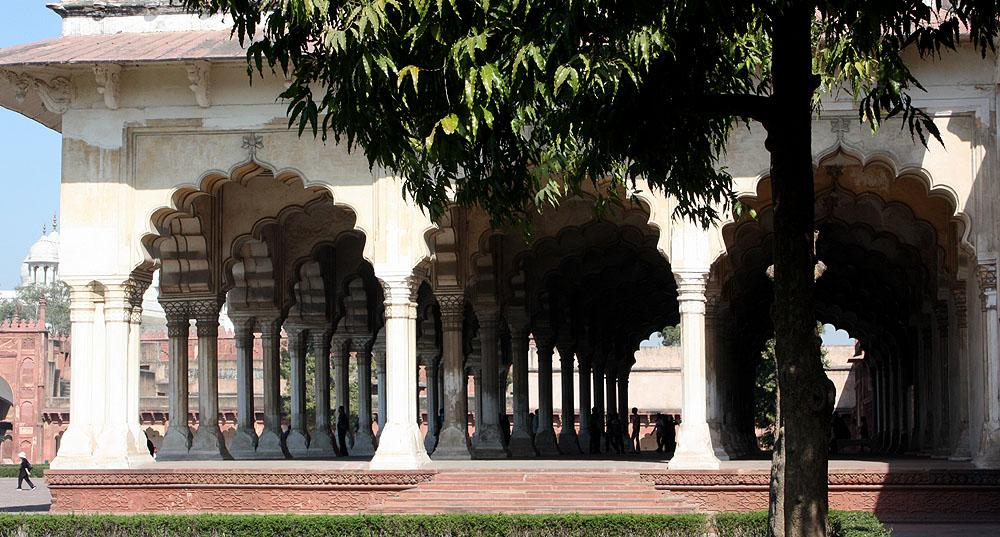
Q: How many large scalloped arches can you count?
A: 3